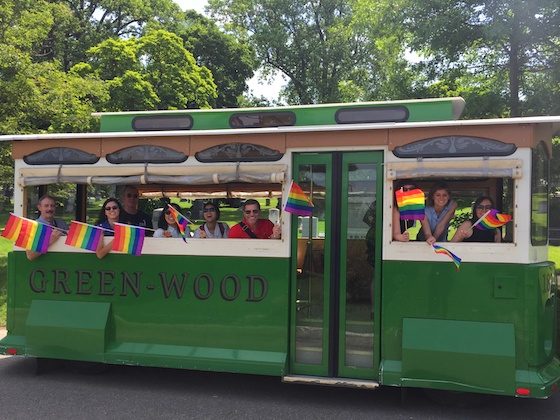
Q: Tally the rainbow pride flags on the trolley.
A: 9